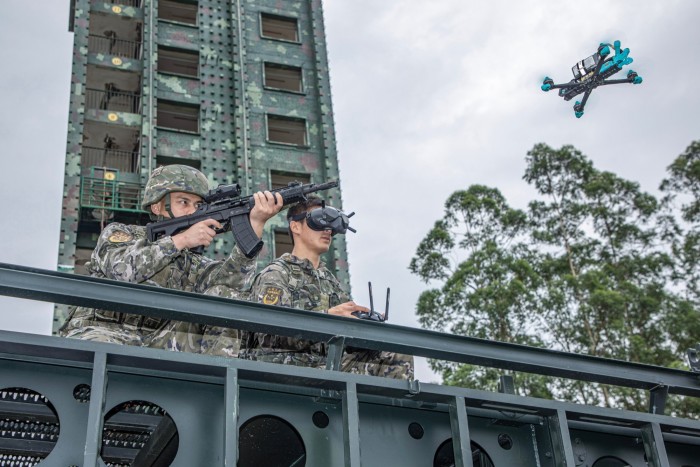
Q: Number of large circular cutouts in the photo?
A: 5